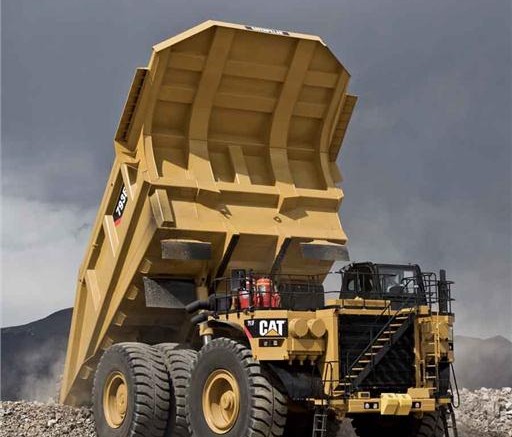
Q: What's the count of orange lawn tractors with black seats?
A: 0